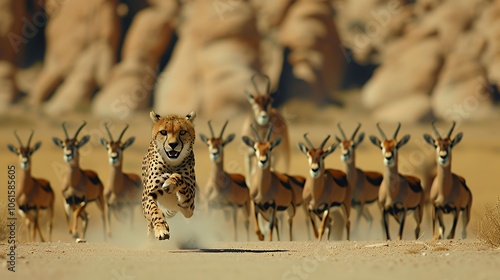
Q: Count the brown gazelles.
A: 10